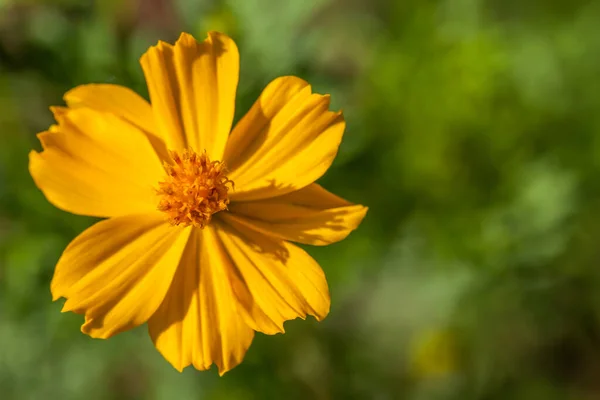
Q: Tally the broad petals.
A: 8